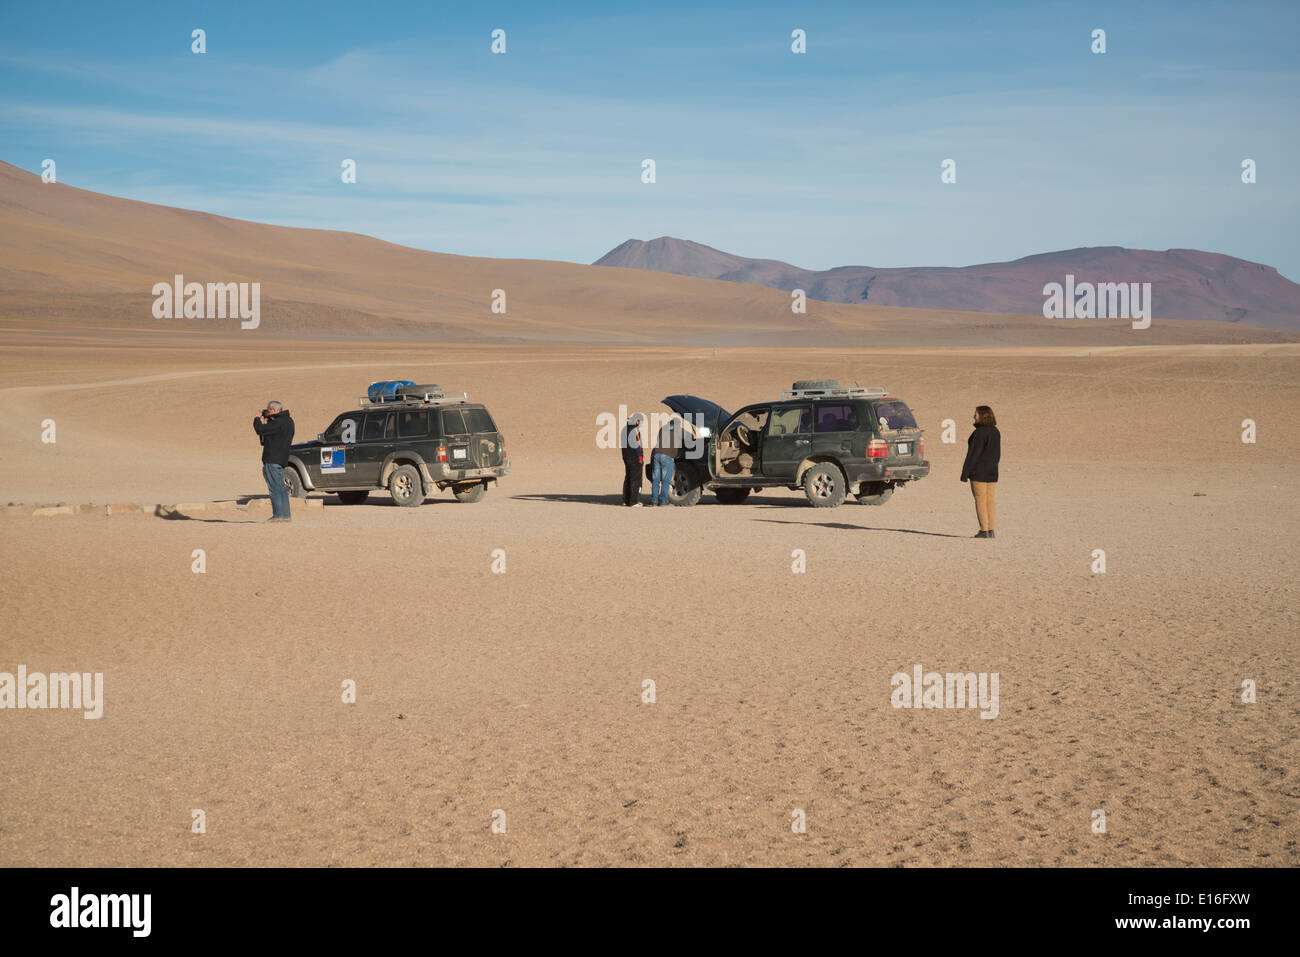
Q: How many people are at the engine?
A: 2